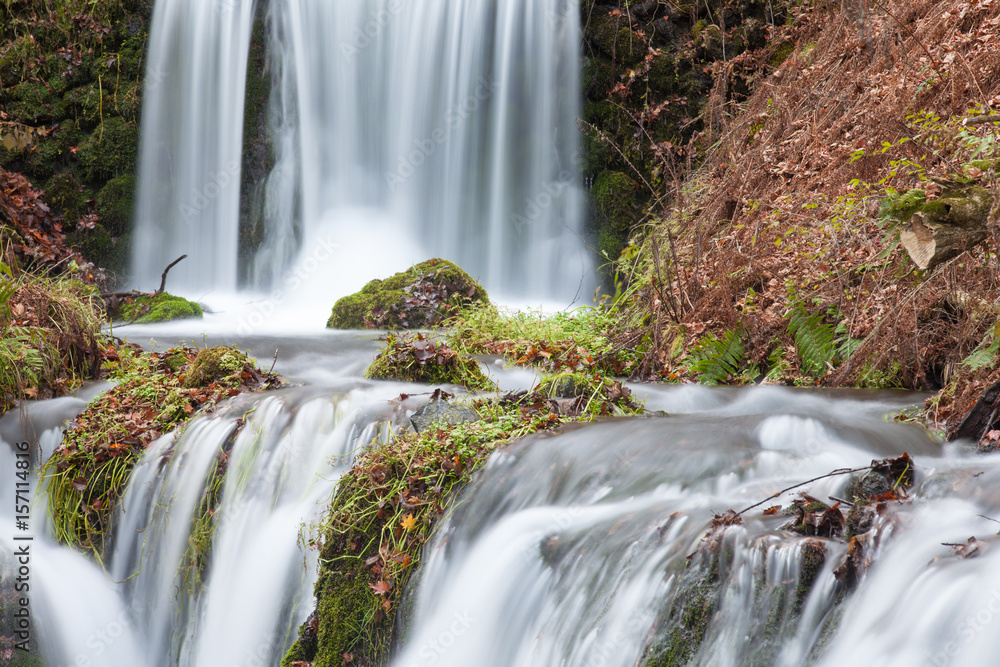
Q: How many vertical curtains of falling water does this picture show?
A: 2